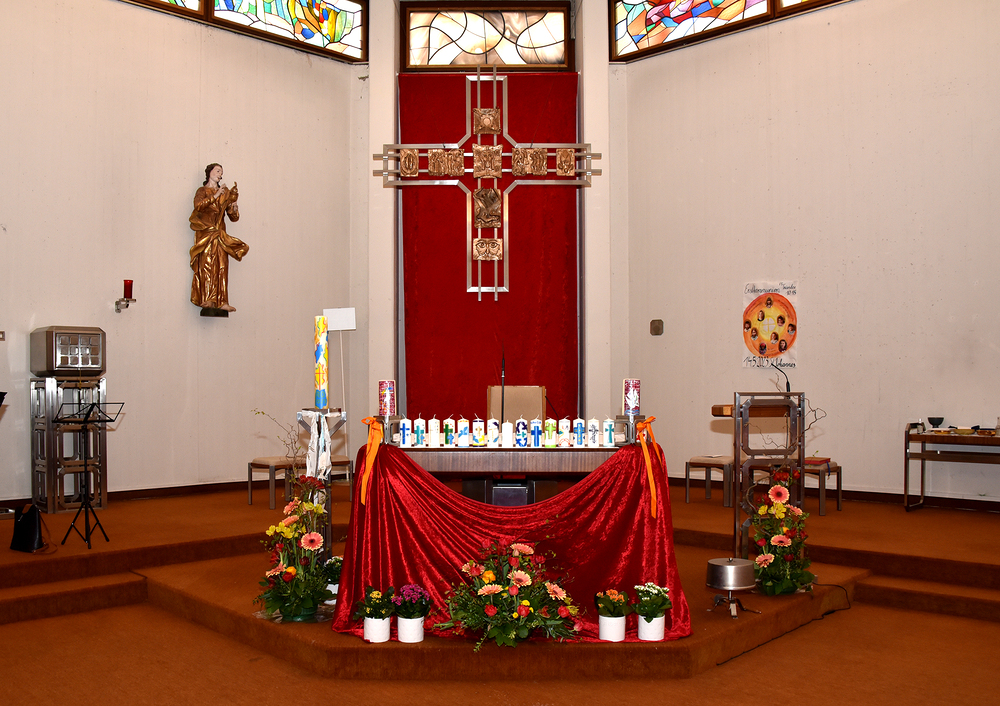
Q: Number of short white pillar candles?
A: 15